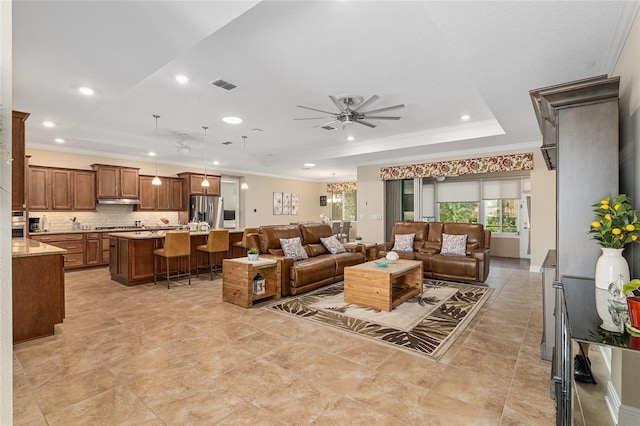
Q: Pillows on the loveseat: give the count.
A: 2